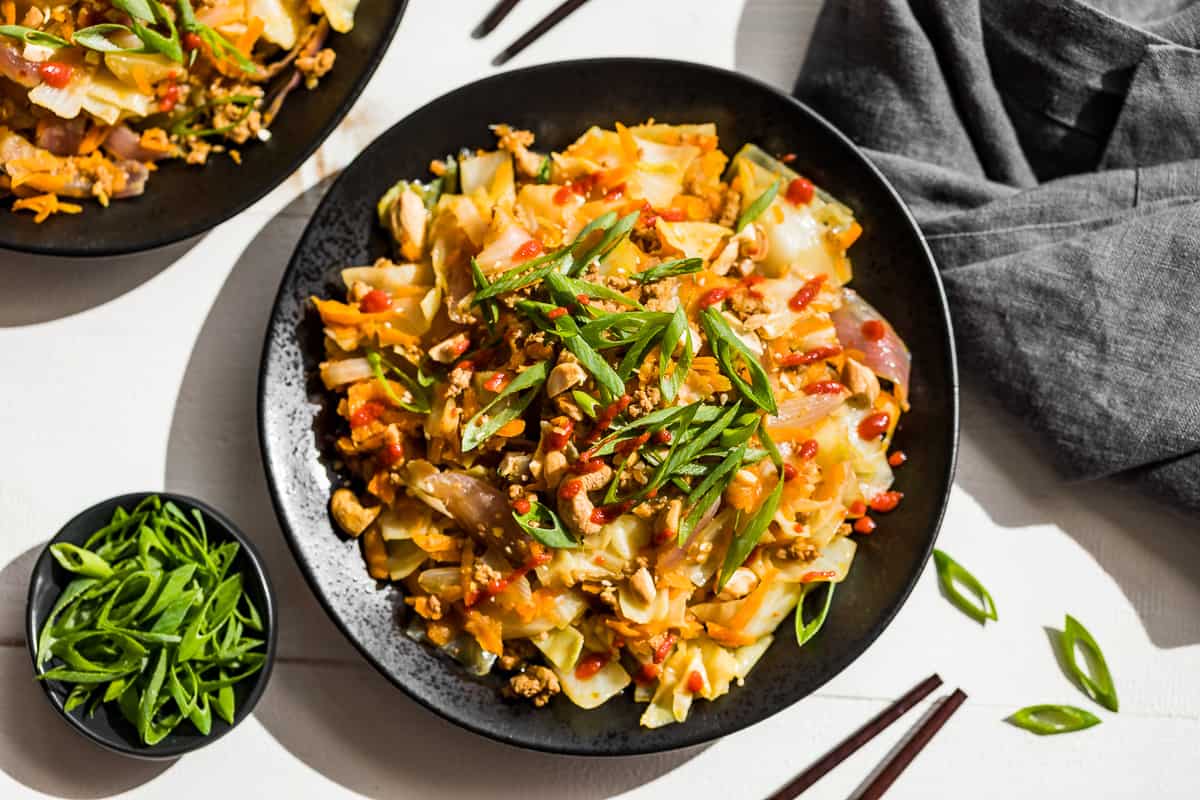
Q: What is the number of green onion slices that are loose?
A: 3